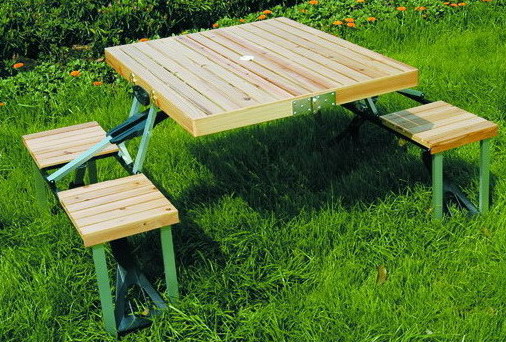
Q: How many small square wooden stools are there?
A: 3